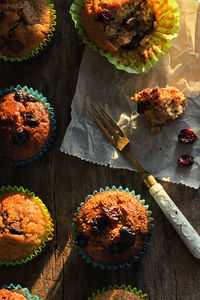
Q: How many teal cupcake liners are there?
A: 3